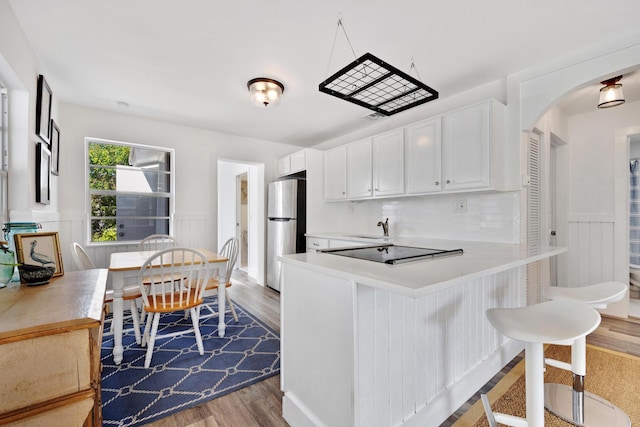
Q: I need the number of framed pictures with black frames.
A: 3